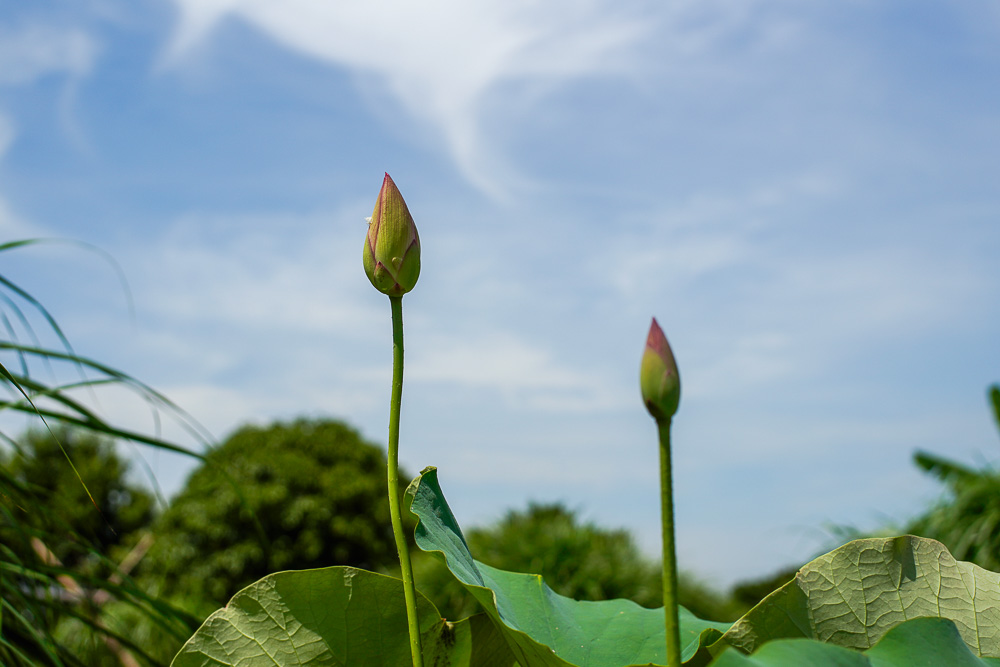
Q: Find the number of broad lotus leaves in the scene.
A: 4